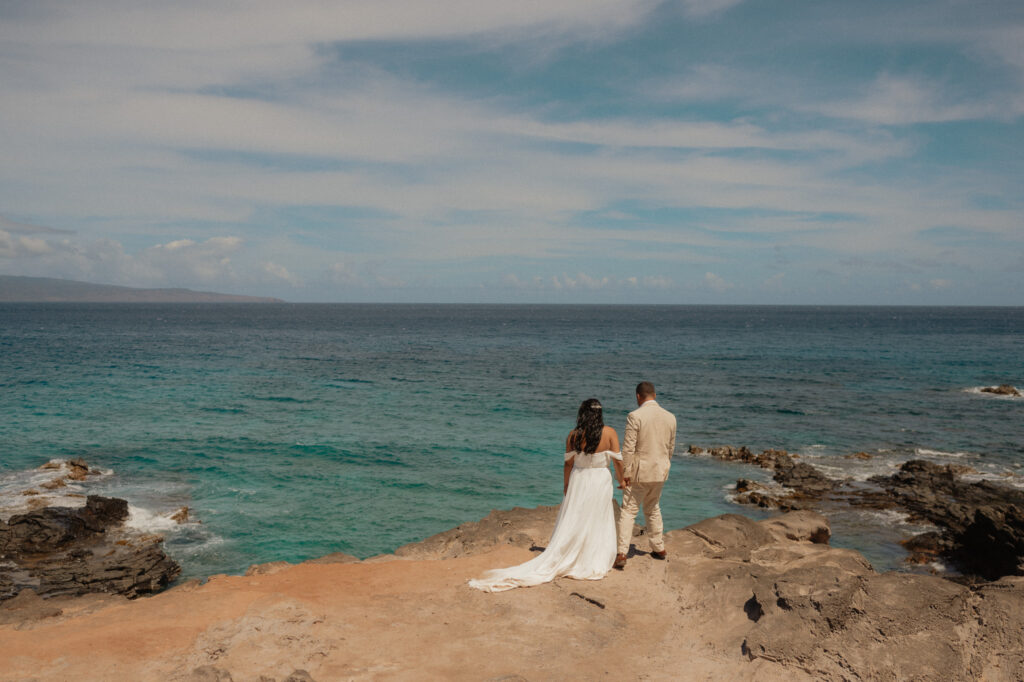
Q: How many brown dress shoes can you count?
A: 2